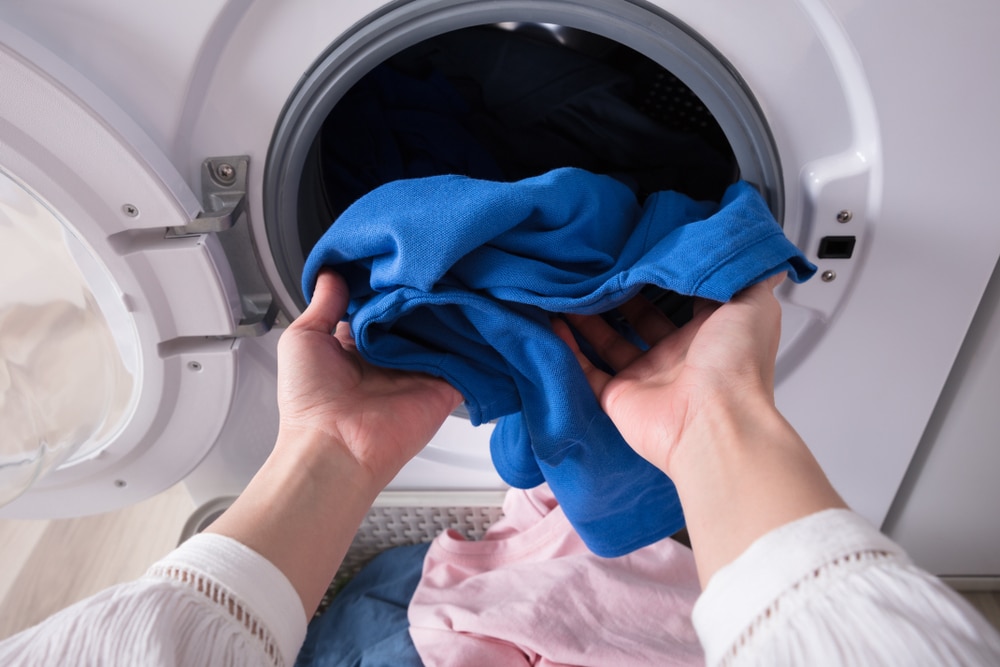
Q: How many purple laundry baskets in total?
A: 0